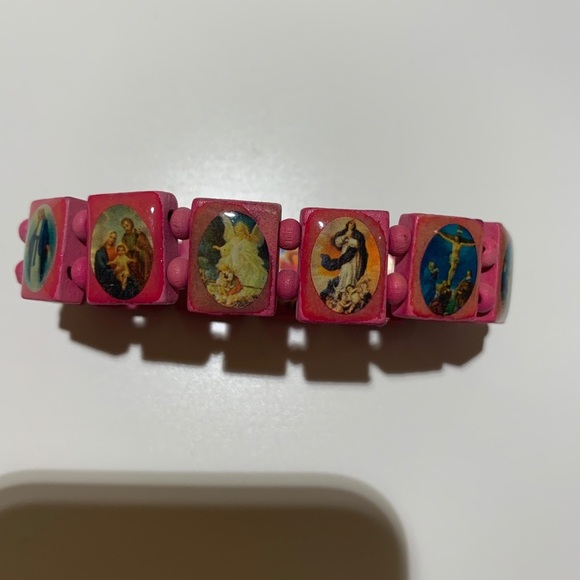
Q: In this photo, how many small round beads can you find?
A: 12